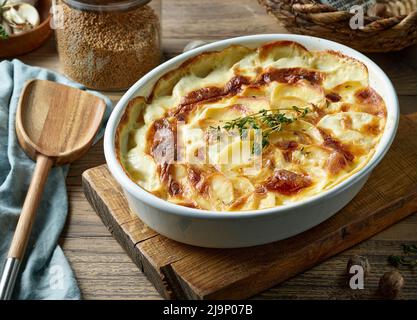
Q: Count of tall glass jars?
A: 1